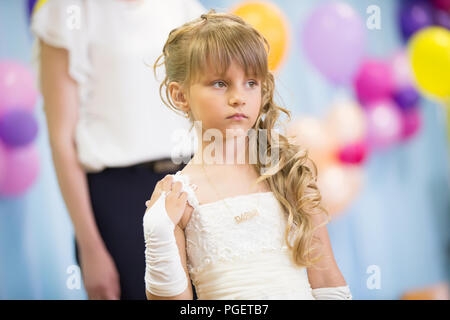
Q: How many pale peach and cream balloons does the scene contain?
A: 3